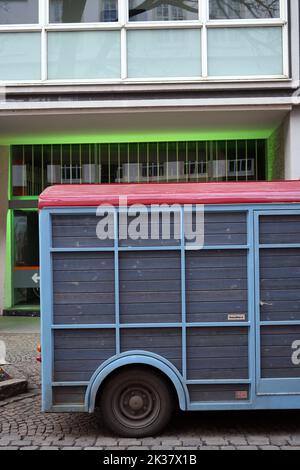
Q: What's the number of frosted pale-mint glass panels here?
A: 4